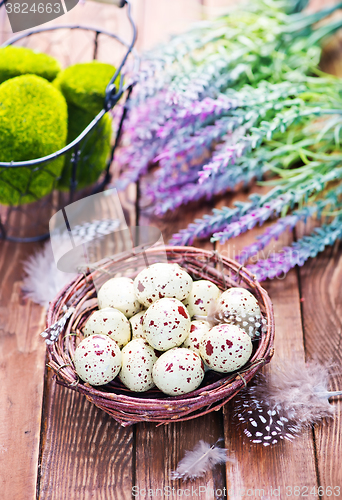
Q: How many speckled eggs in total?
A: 12